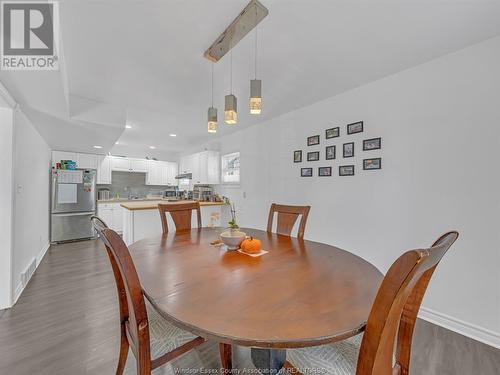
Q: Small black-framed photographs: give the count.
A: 12